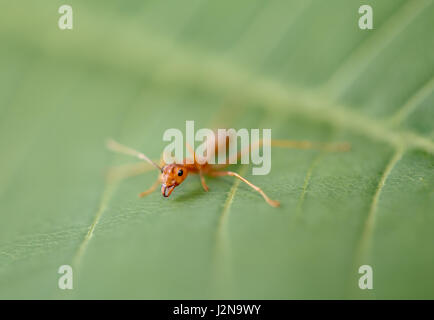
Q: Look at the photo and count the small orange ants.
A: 1